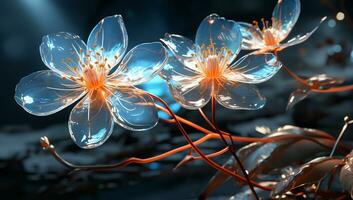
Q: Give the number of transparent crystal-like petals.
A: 15